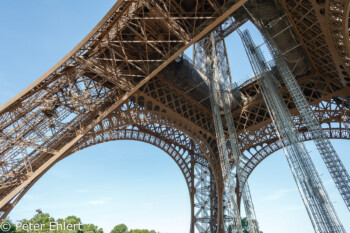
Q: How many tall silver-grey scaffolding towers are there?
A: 4